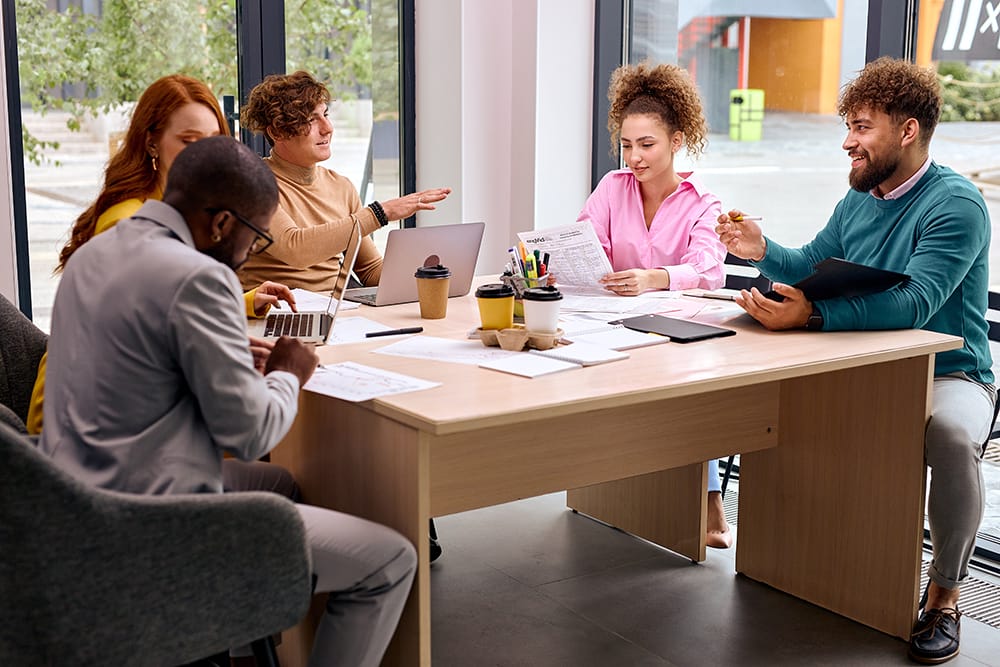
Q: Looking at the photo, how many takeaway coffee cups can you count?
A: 3